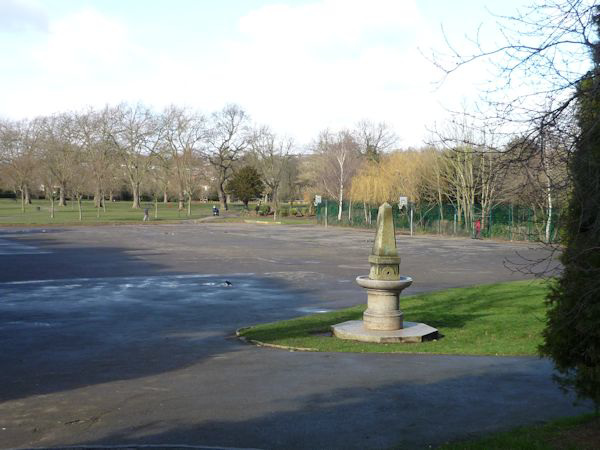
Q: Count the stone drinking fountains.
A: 1